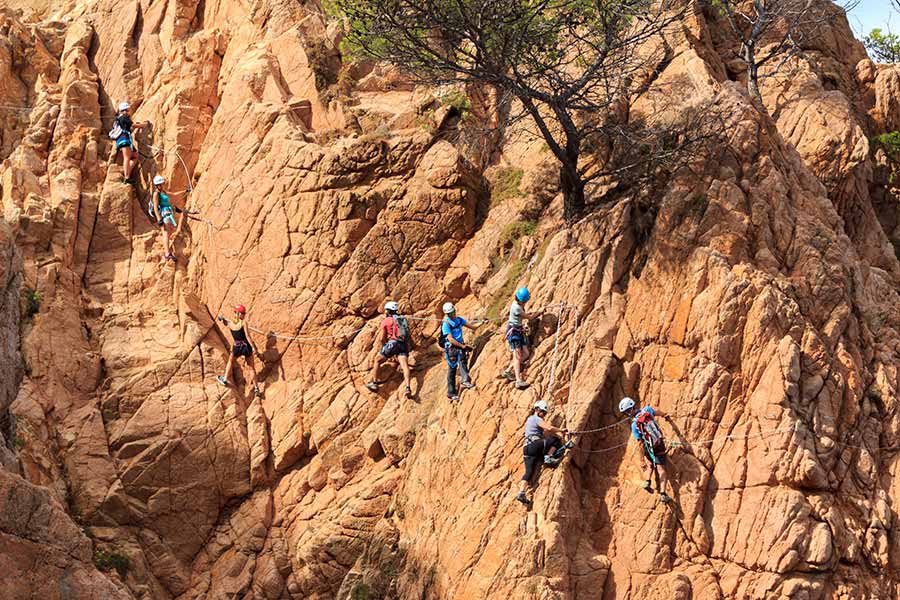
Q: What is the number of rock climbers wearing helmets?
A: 8